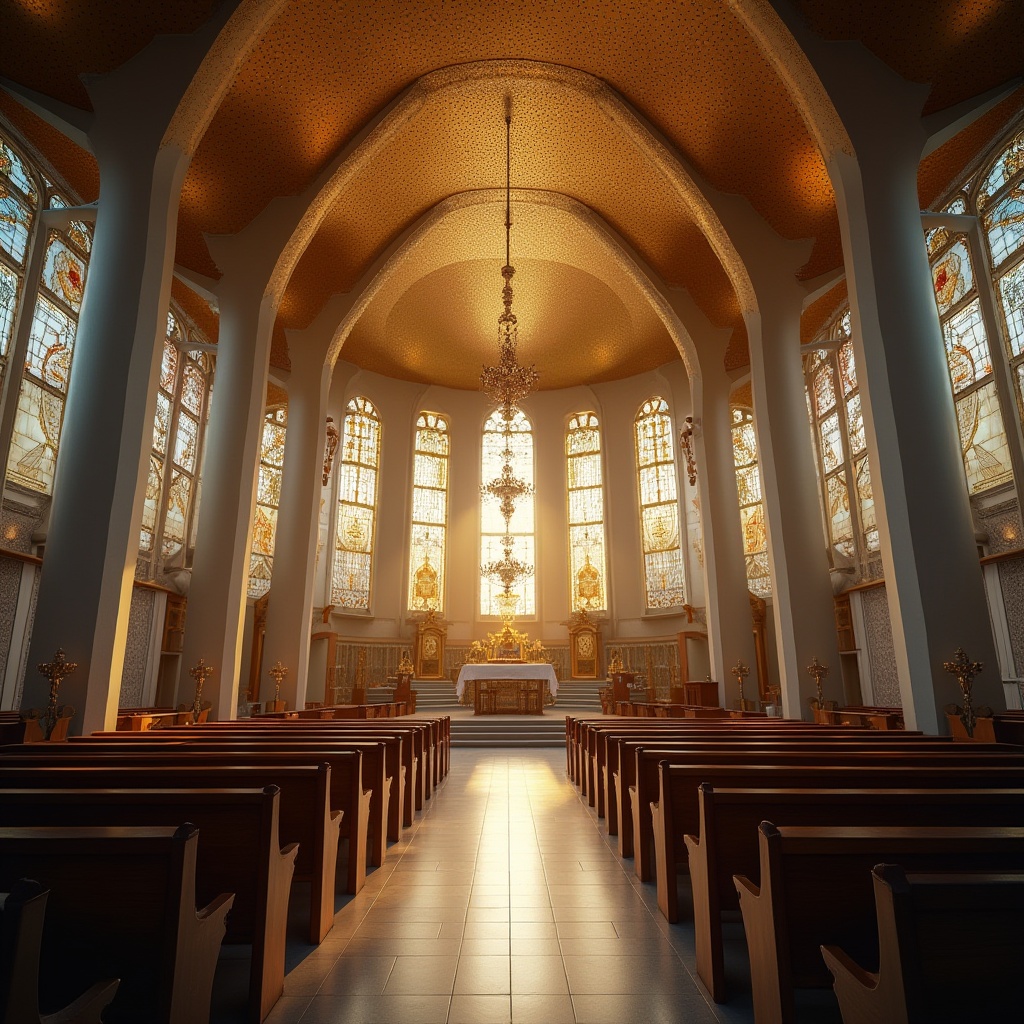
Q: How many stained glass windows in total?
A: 11